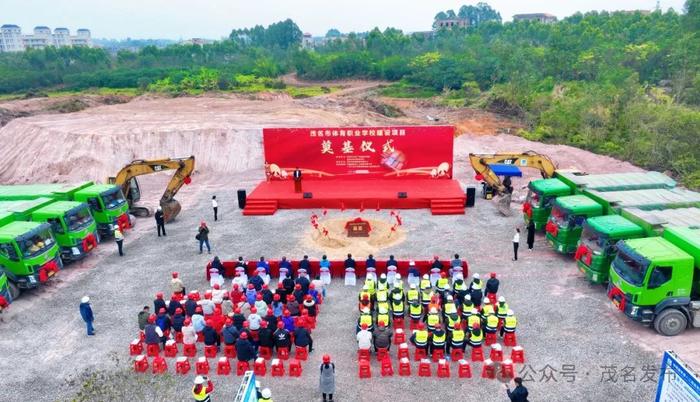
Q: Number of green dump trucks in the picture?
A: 8